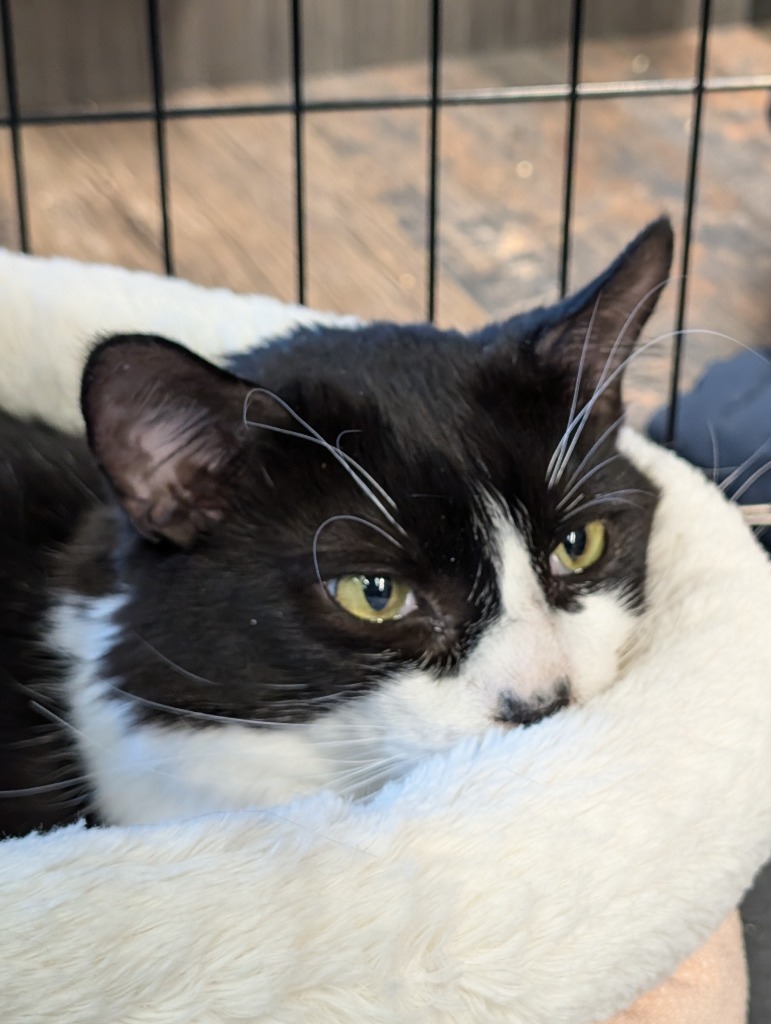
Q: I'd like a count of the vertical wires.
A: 6